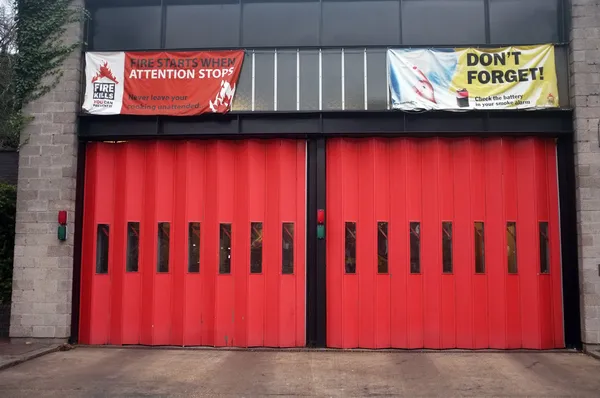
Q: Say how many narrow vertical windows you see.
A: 14